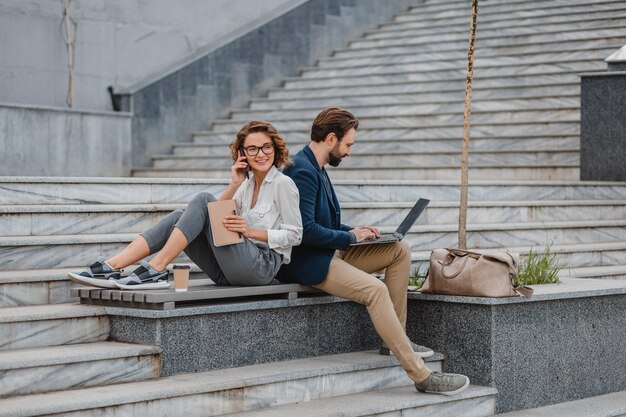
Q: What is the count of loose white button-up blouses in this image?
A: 1